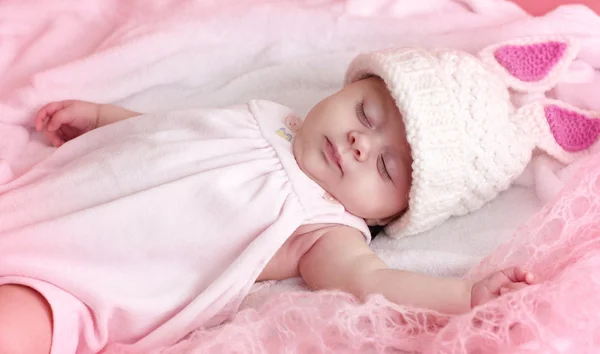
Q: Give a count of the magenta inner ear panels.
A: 2